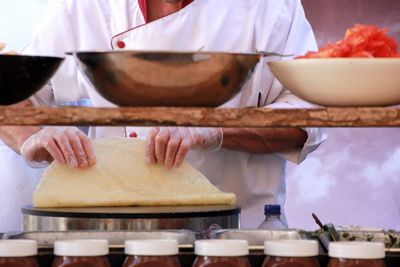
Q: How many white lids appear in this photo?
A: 6